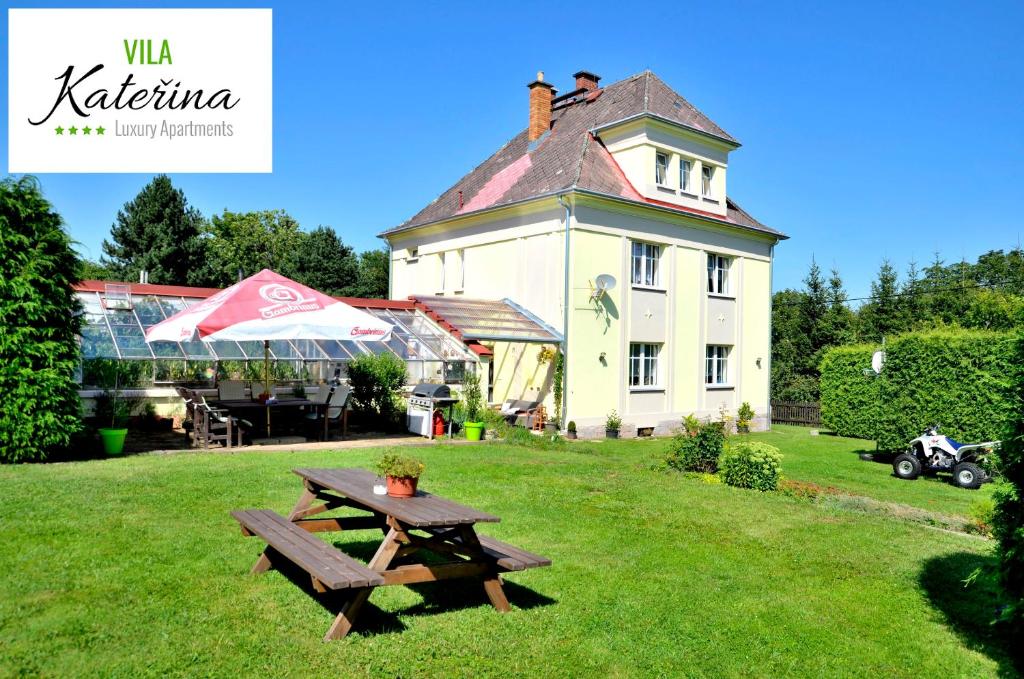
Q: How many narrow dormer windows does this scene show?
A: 3